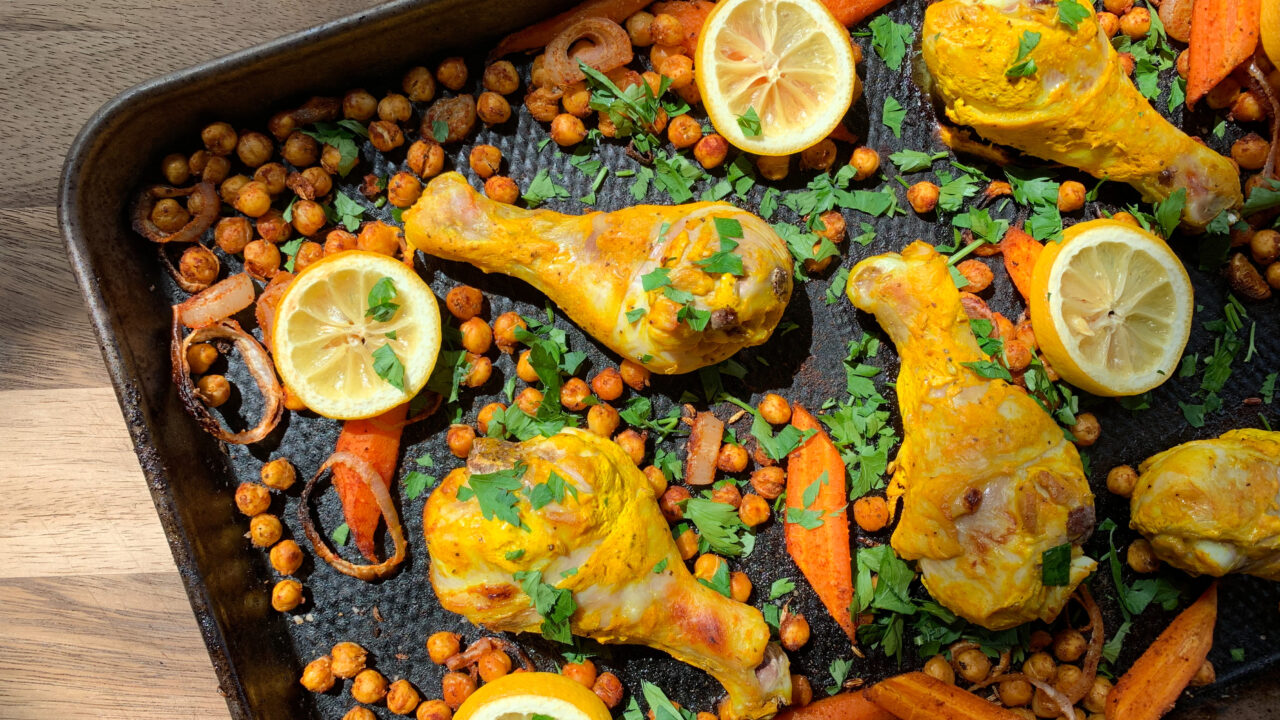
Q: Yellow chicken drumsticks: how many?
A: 5